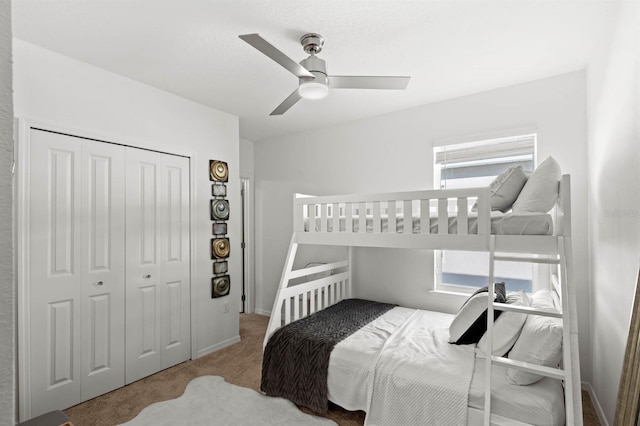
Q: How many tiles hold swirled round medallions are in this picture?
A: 4